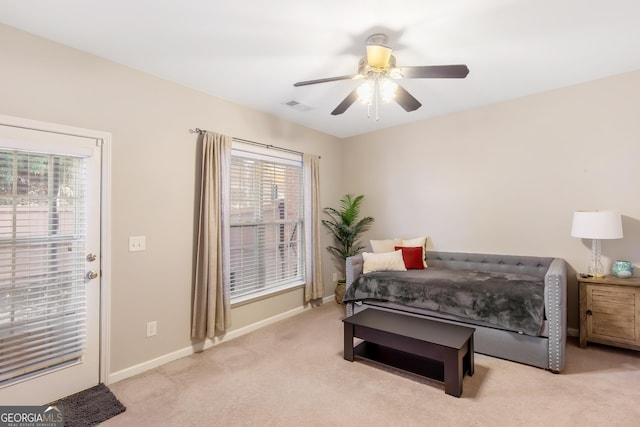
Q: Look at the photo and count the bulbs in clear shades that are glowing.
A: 2